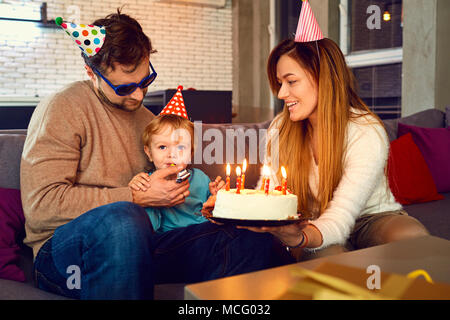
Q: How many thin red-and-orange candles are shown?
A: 6